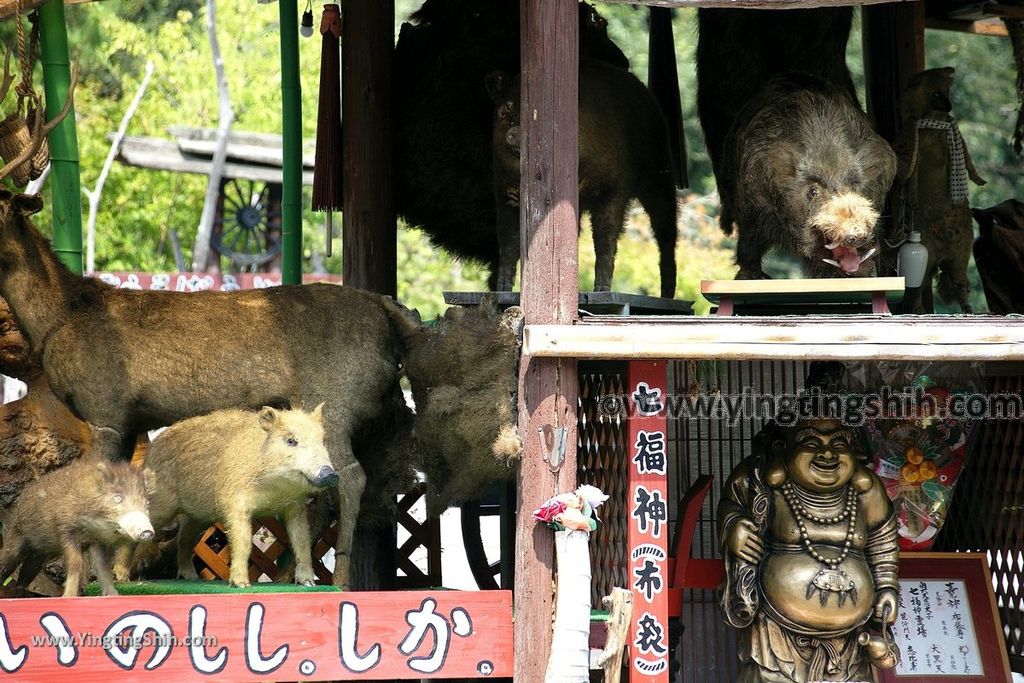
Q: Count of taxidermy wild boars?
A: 5